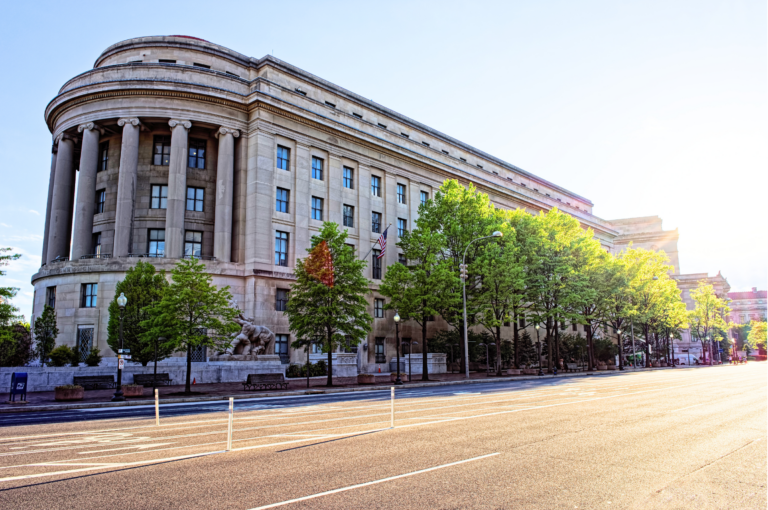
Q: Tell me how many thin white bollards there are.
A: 3